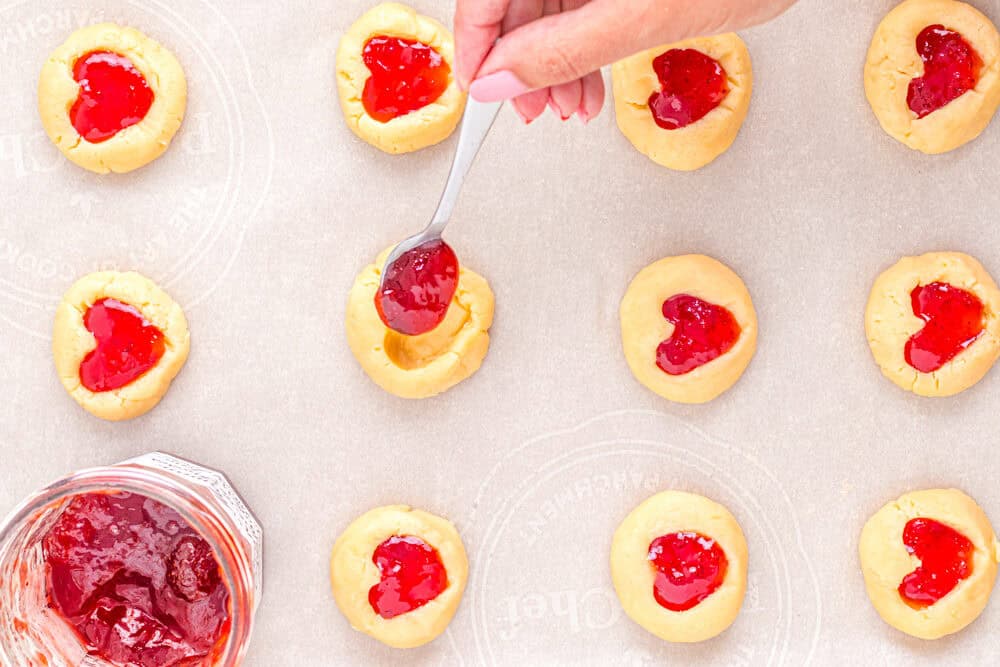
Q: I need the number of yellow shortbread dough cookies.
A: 11